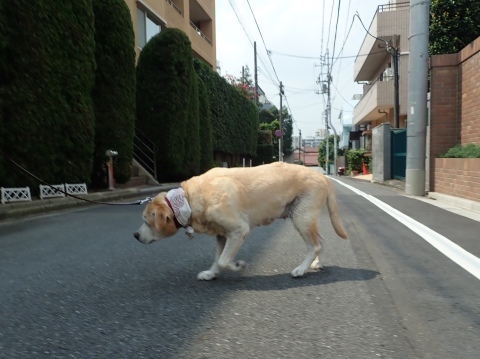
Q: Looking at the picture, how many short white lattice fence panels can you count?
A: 3